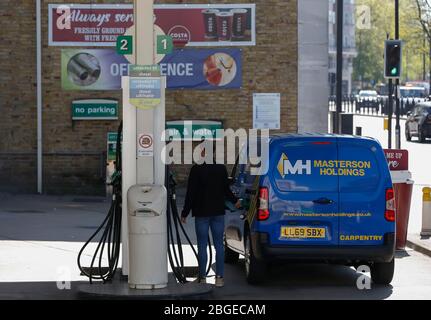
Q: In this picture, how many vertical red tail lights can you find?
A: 2